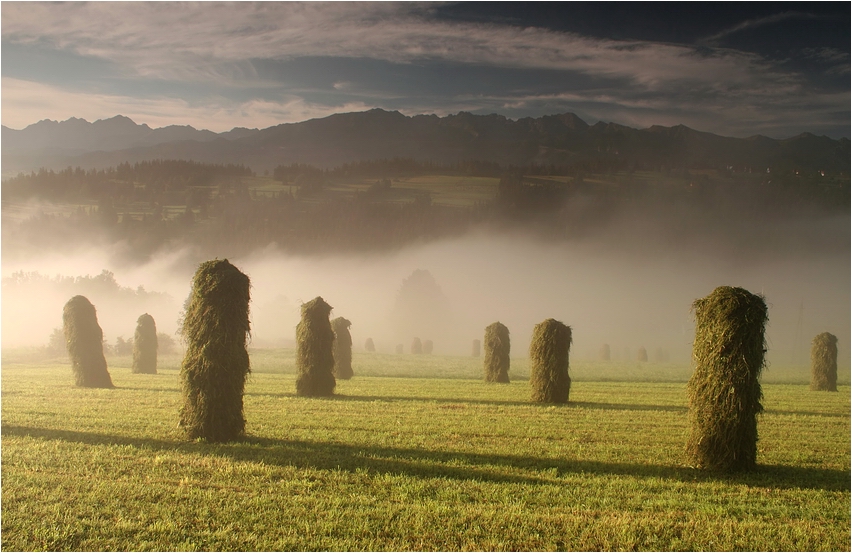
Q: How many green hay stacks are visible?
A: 9